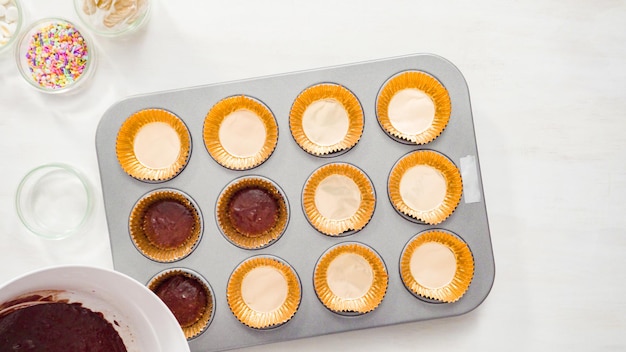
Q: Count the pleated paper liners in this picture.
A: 12